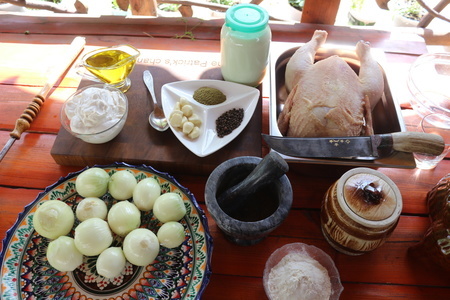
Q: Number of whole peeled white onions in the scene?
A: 12